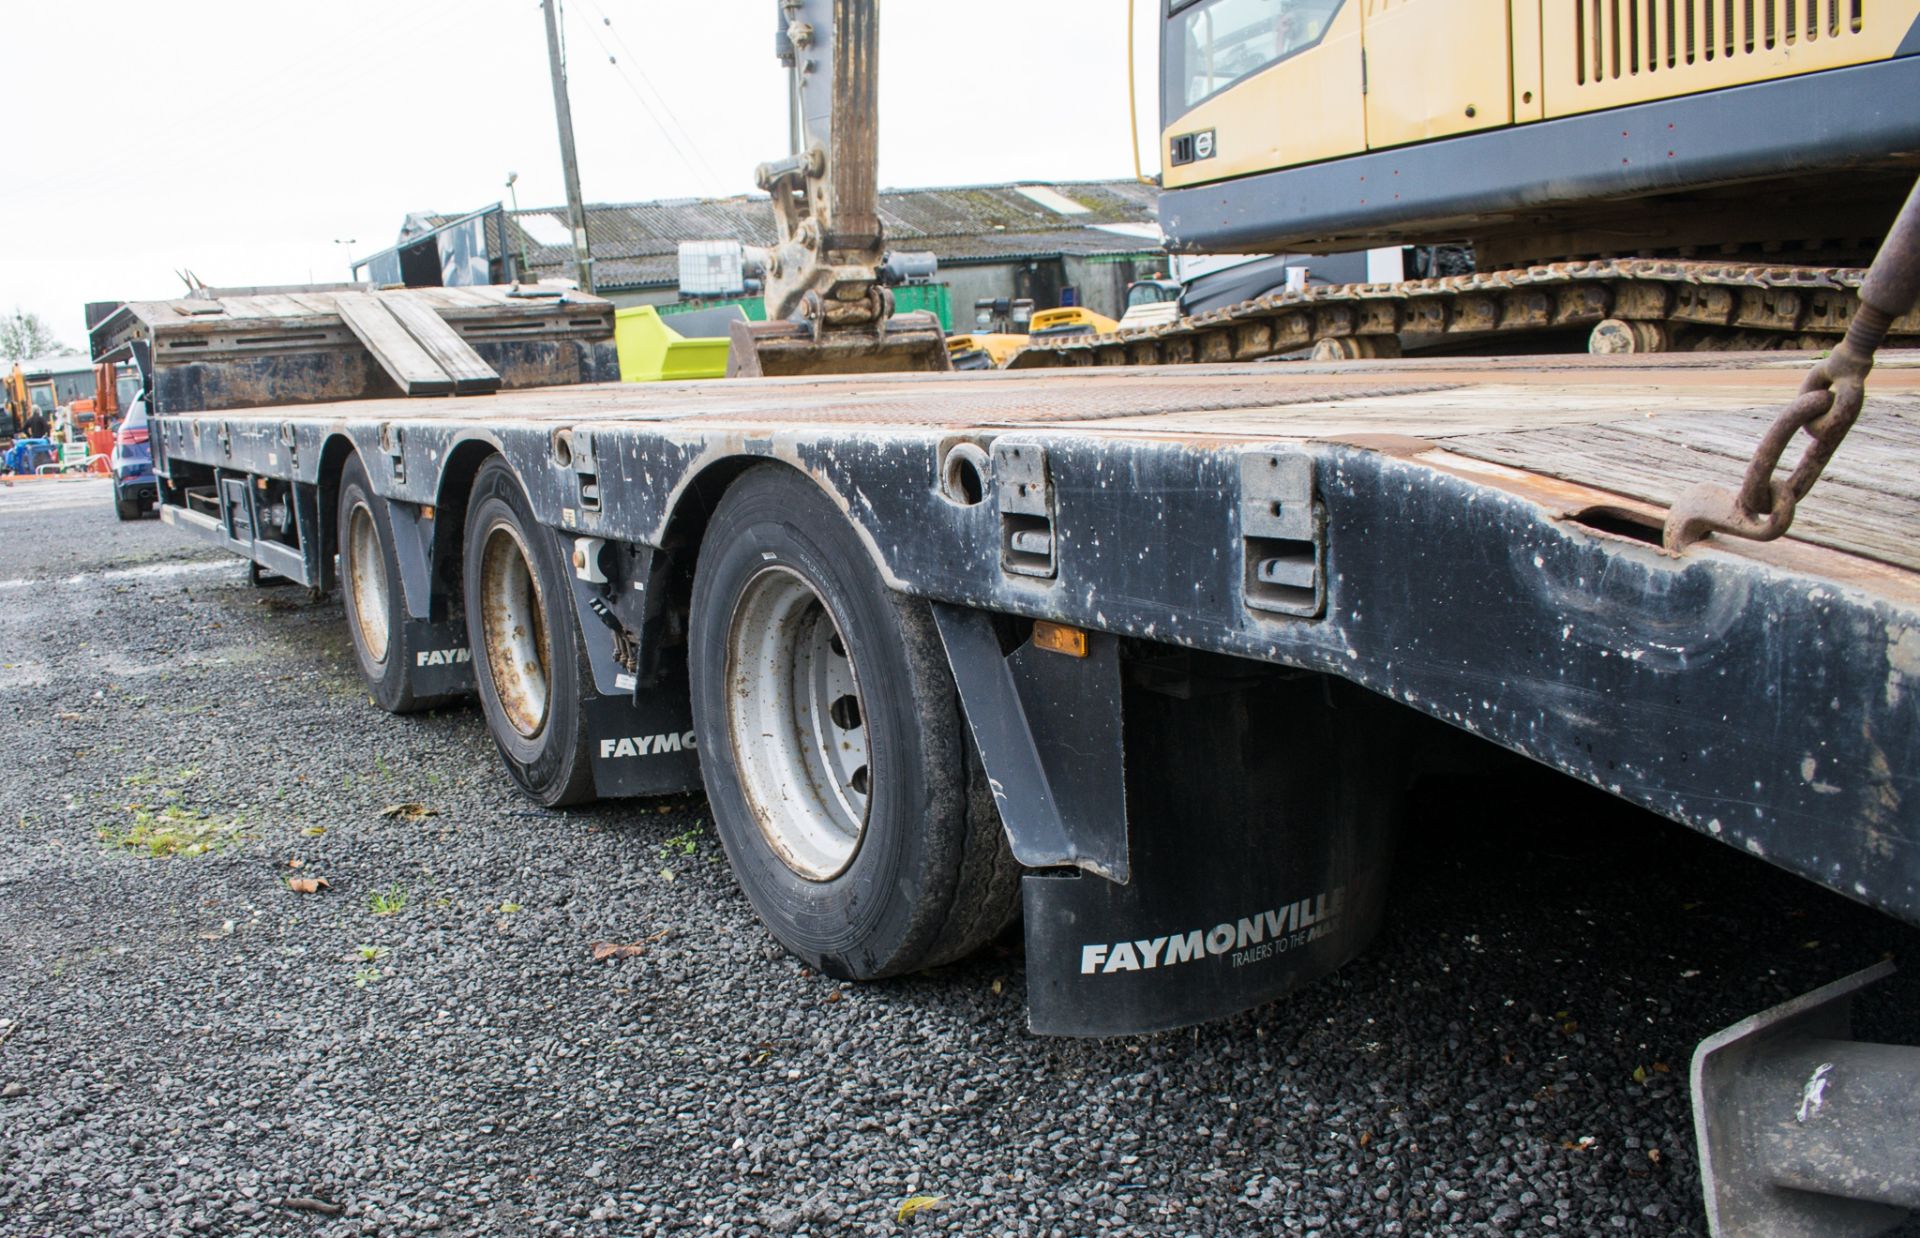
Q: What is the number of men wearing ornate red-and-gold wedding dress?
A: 0